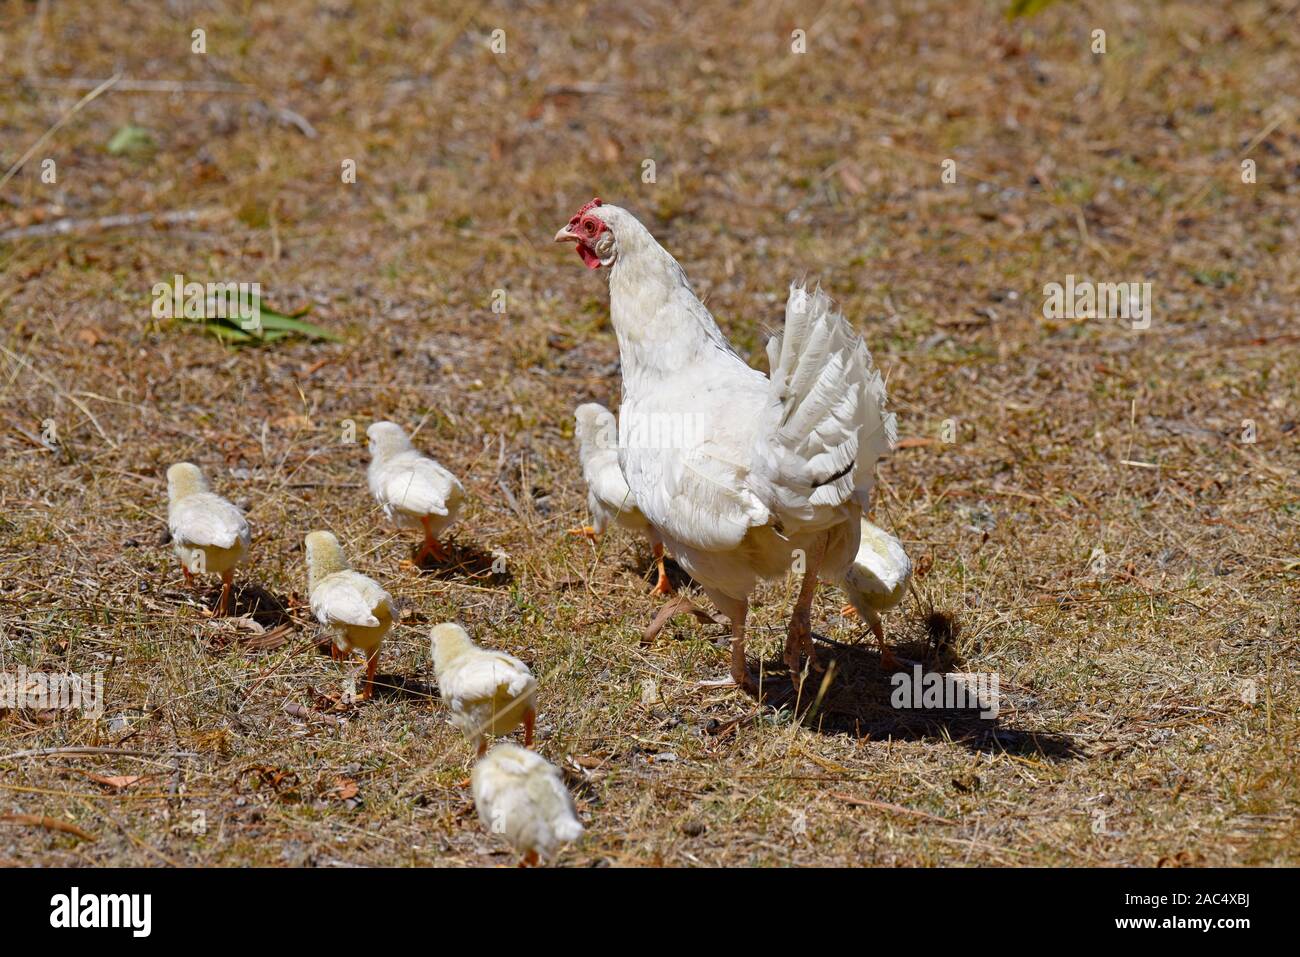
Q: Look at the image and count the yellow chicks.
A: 7